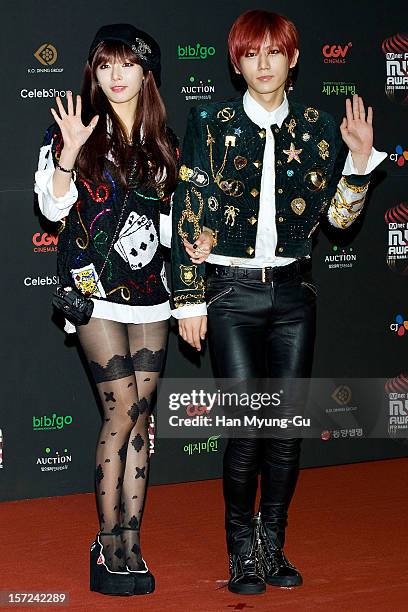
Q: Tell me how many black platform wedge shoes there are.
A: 2